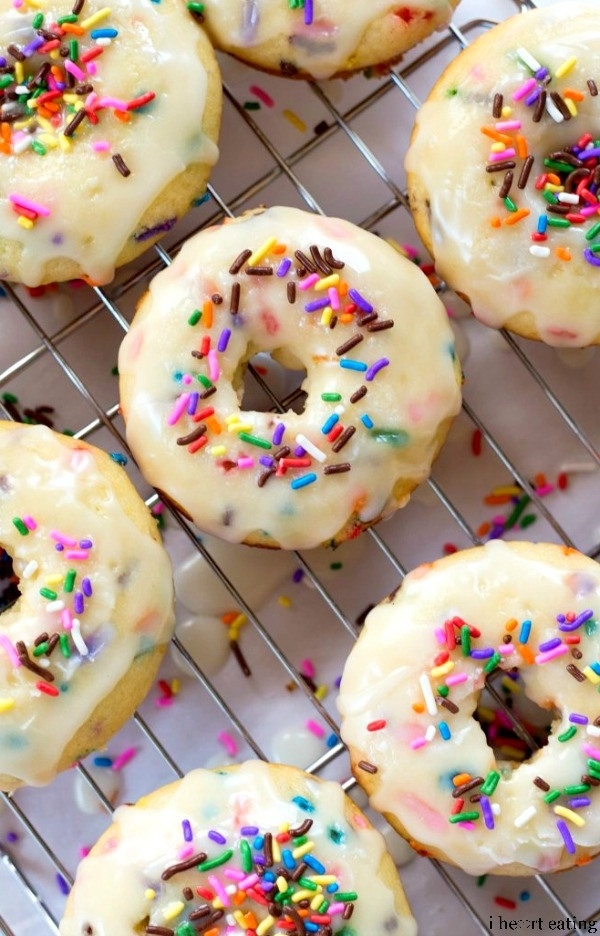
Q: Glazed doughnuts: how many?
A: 7